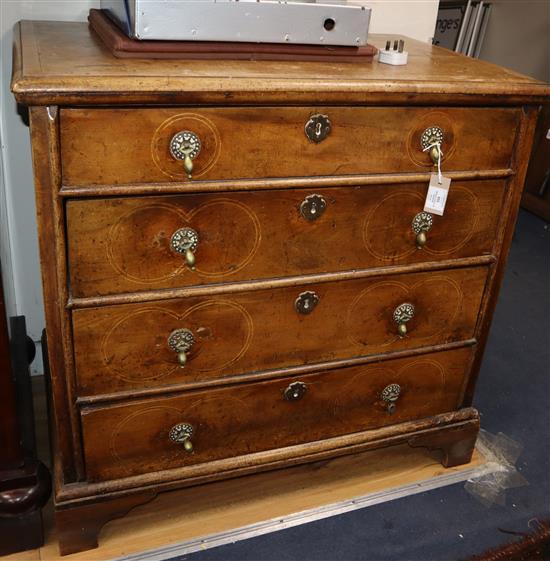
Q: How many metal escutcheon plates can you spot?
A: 4